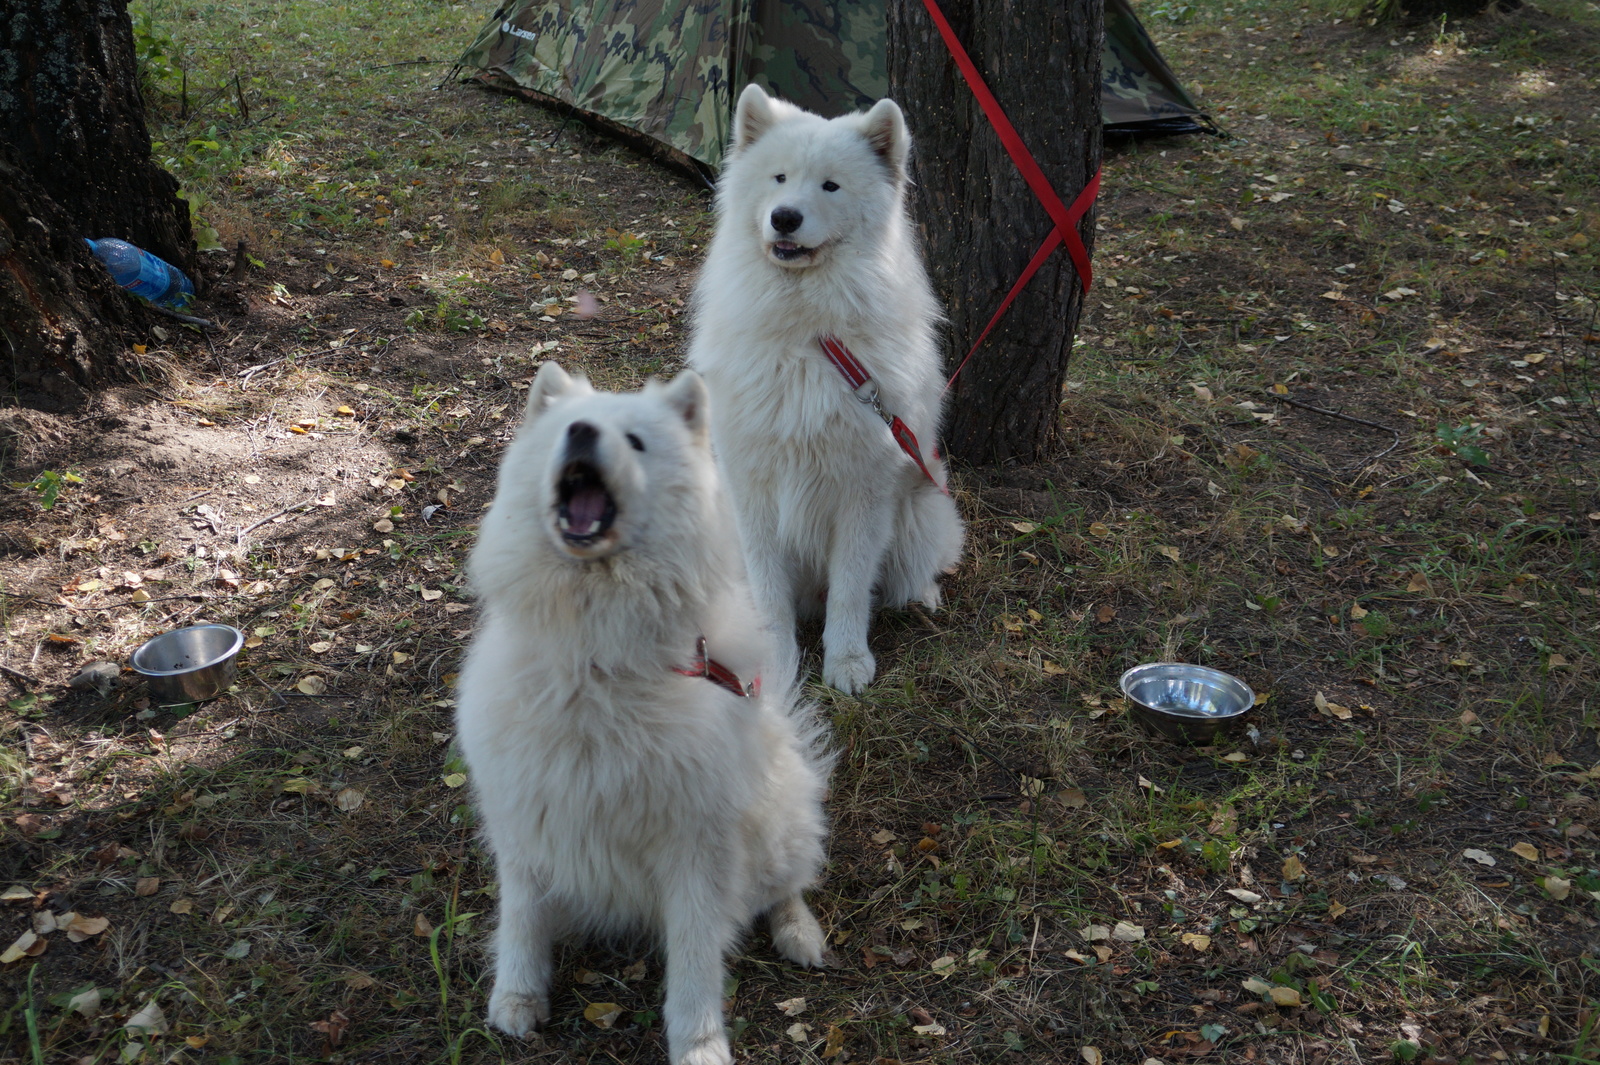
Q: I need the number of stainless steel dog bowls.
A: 2